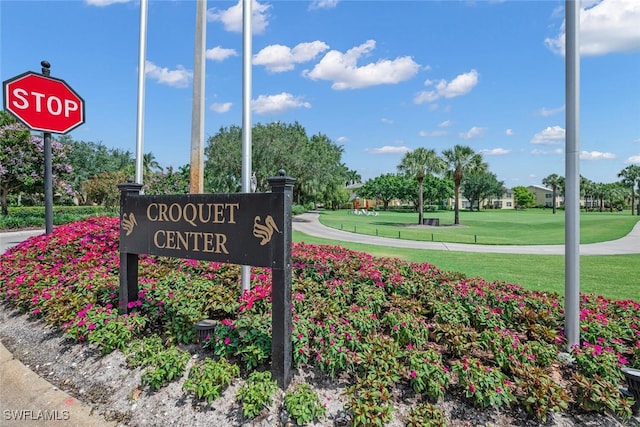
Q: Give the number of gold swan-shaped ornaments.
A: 2